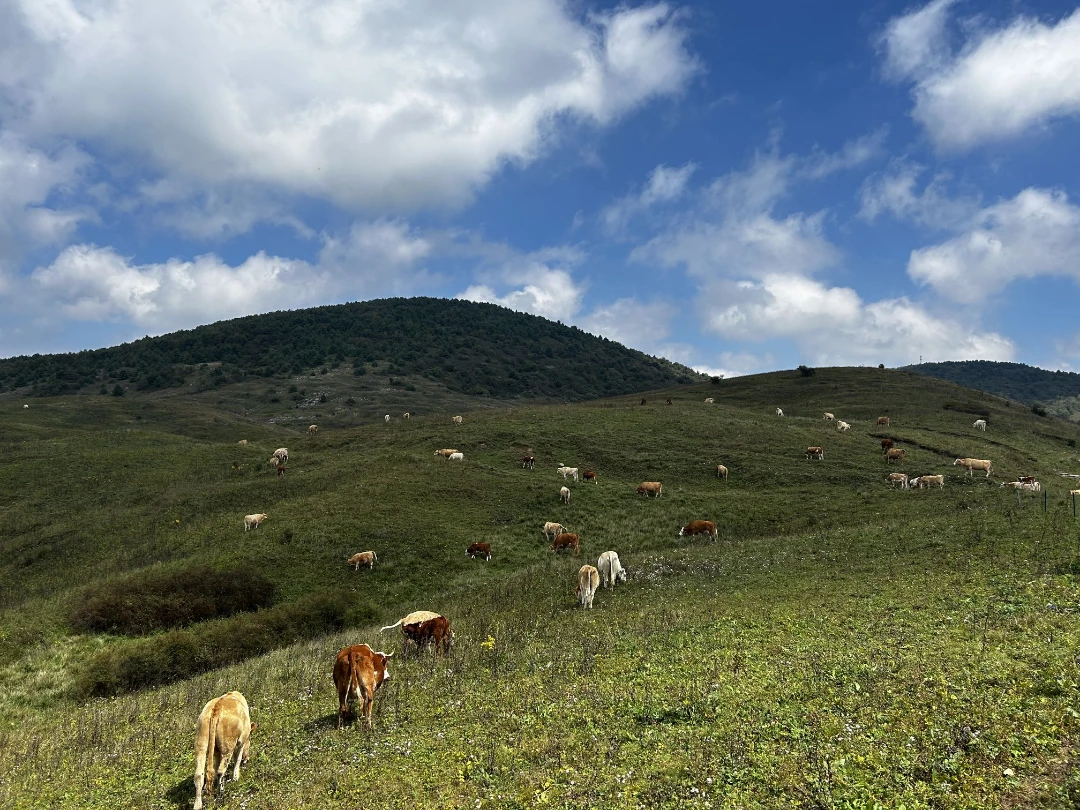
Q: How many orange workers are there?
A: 0